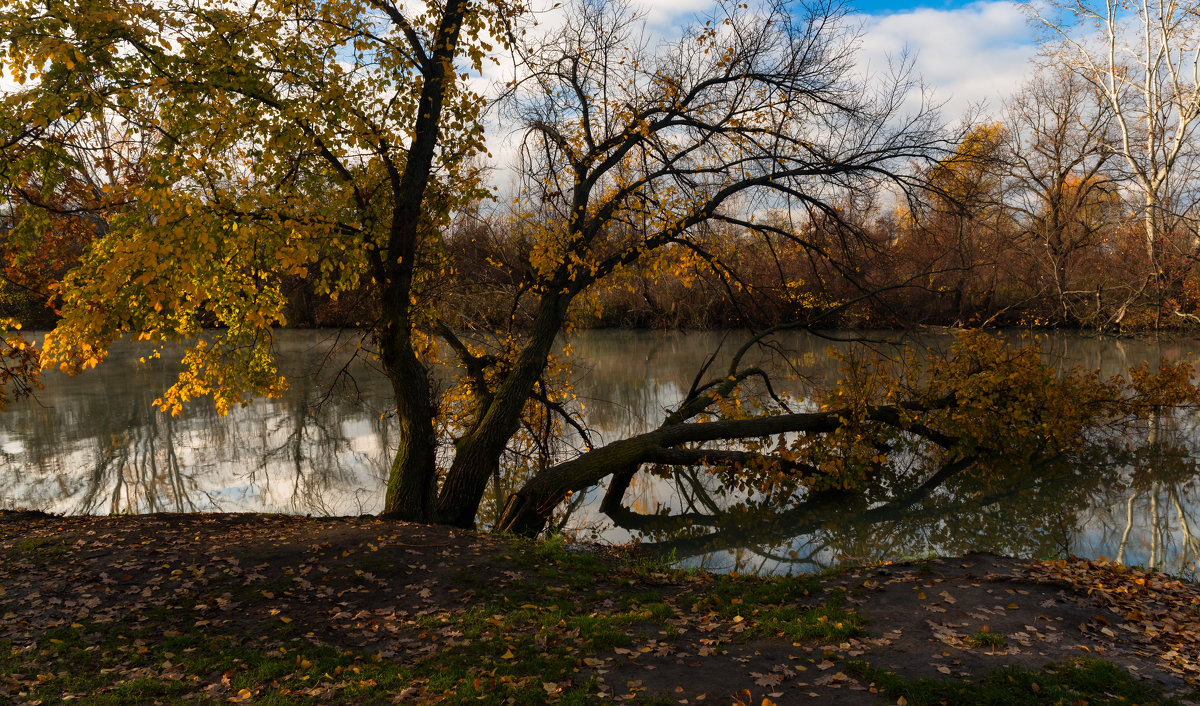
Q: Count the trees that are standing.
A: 2